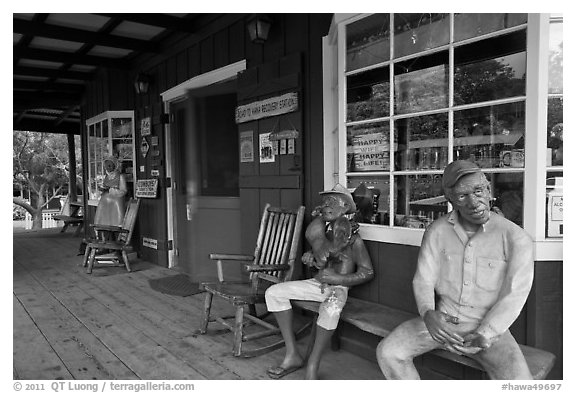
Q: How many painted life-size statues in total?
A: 3